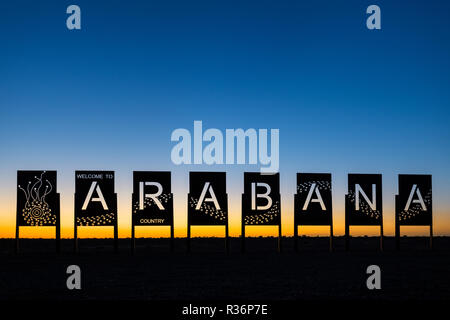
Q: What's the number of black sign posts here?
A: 8